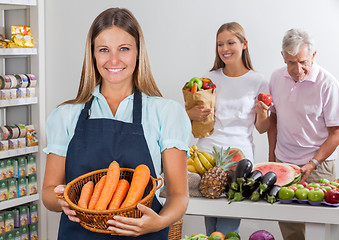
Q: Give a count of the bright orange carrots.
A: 5